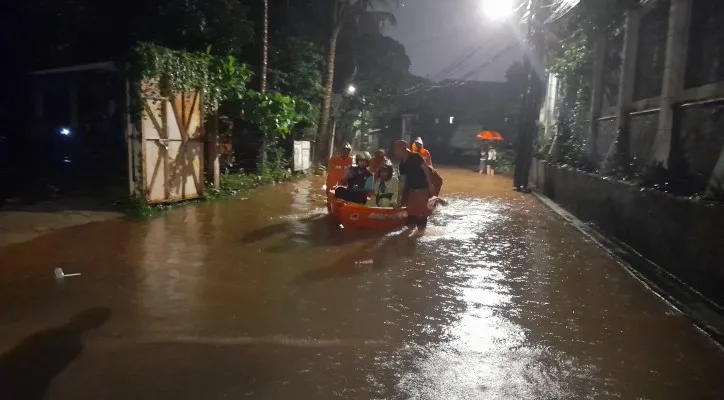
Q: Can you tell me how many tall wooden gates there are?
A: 1